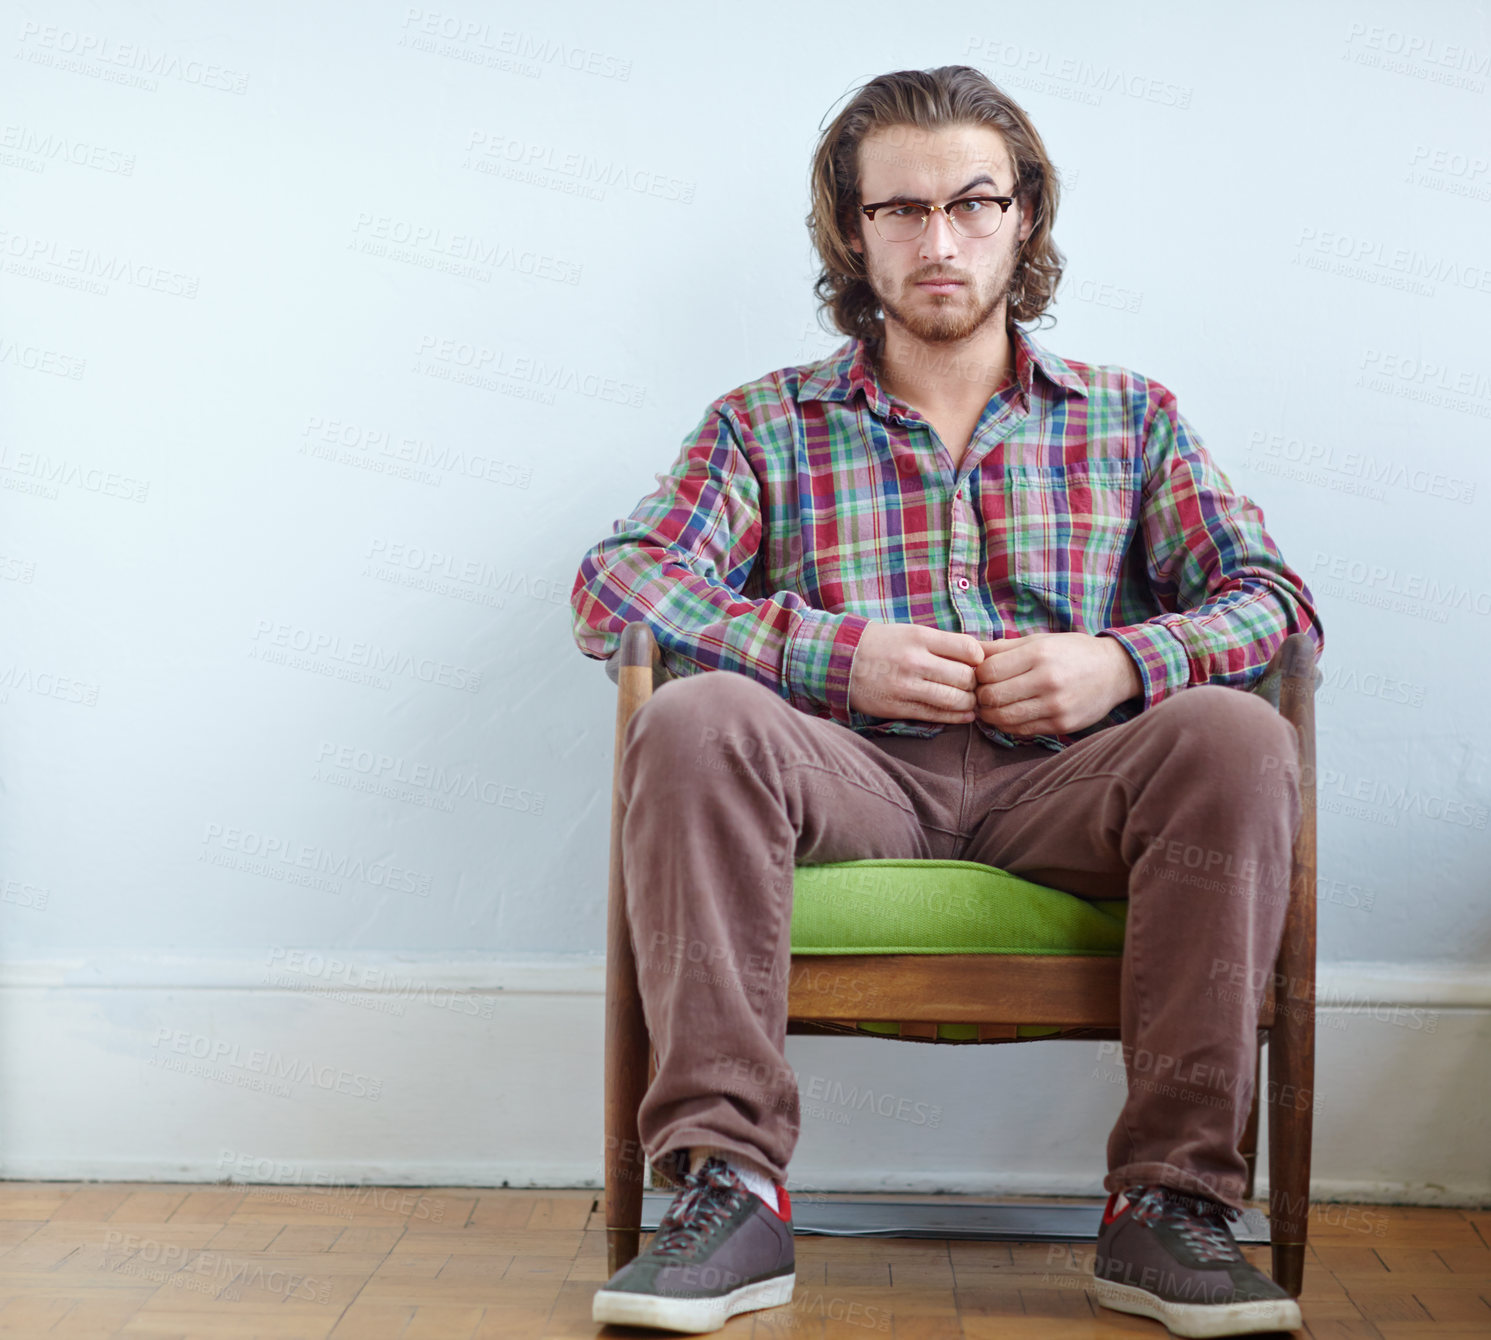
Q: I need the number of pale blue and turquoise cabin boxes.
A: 0